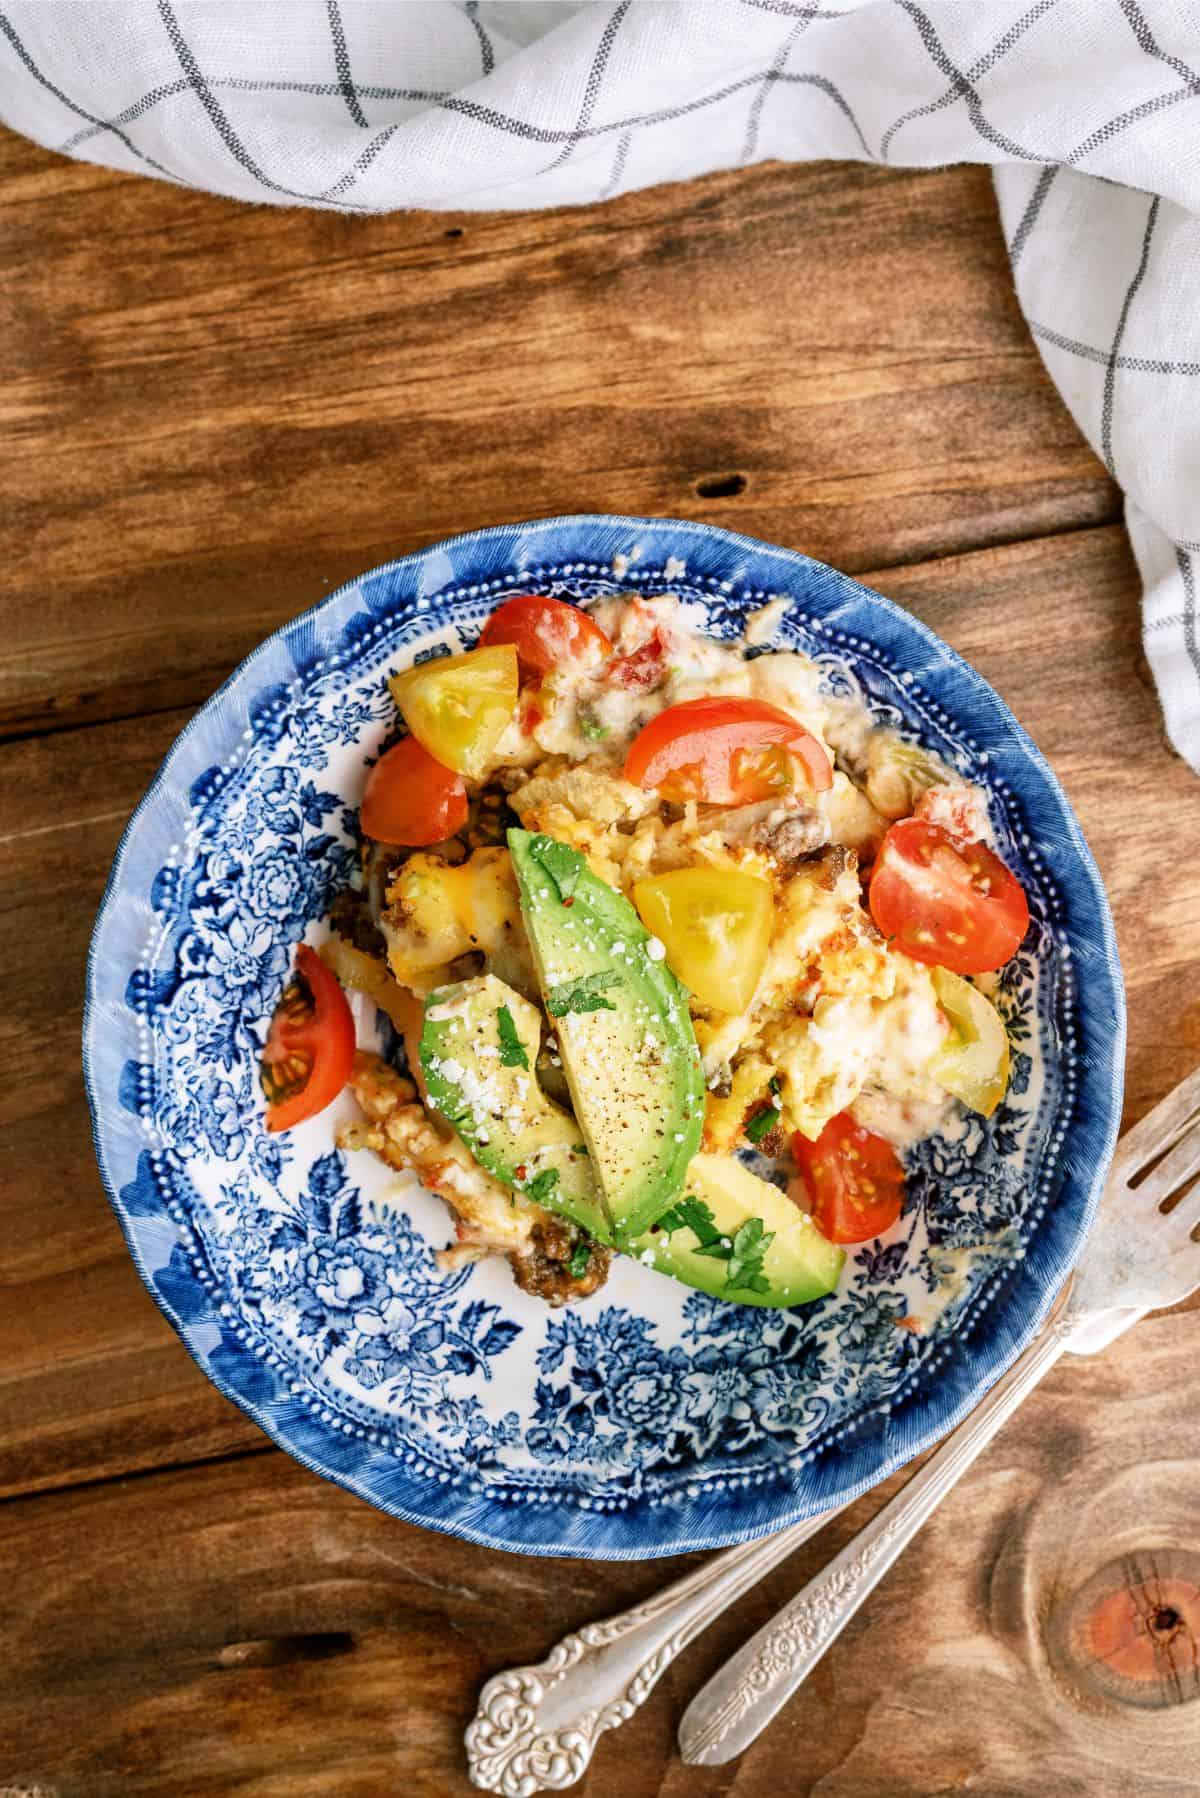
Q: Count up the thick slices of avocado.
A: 3